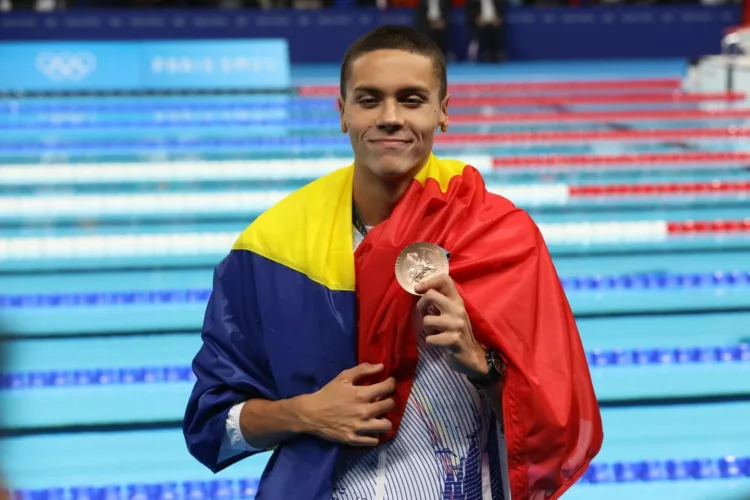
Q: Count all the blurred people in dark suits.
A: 2